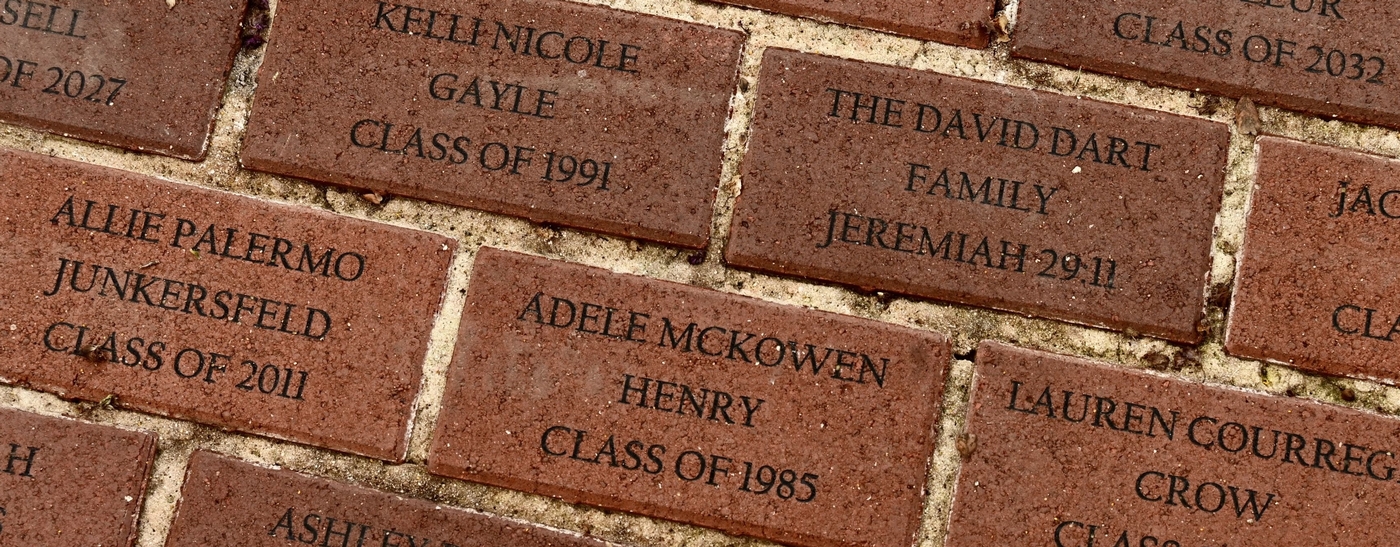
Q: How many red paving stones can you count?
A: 11